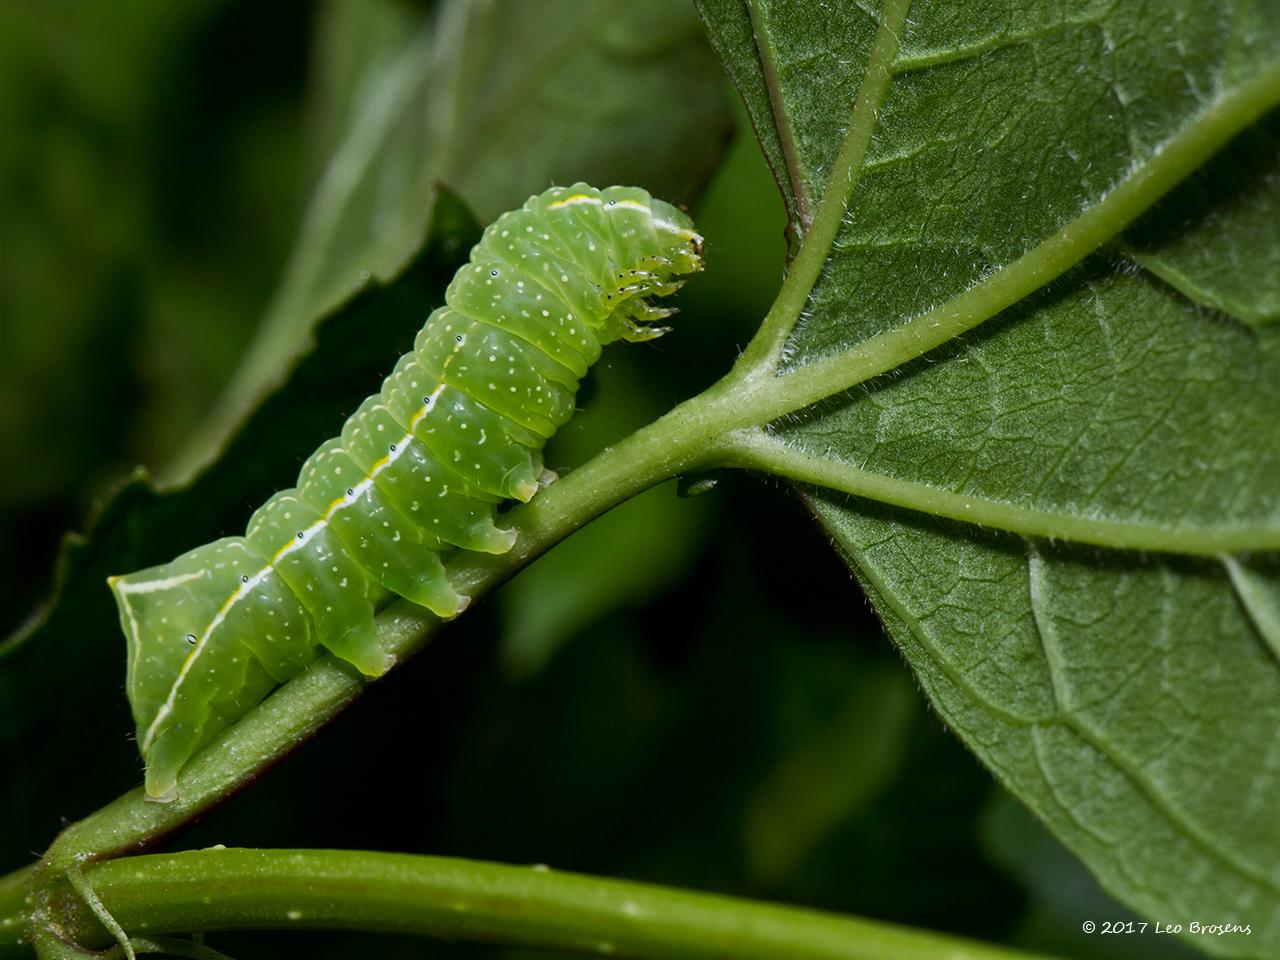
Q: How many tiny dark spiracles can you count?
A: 9